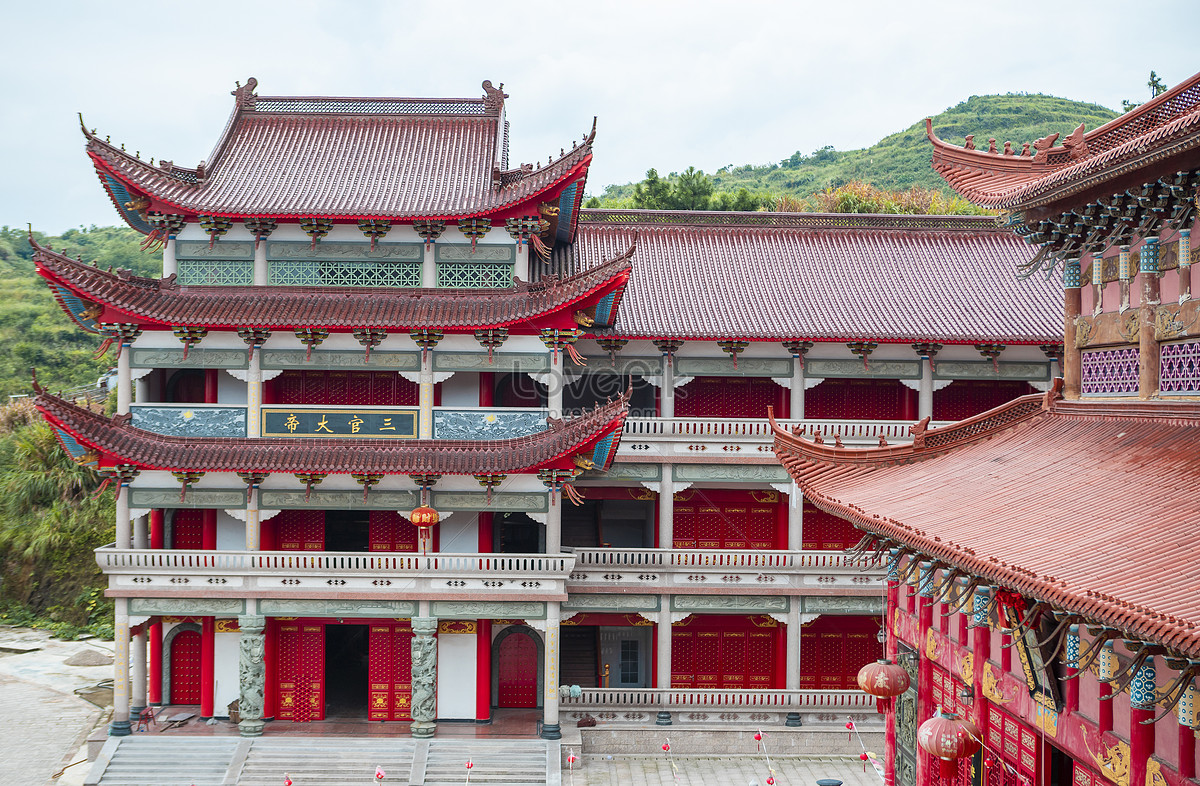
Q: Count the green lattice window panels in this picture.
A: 3